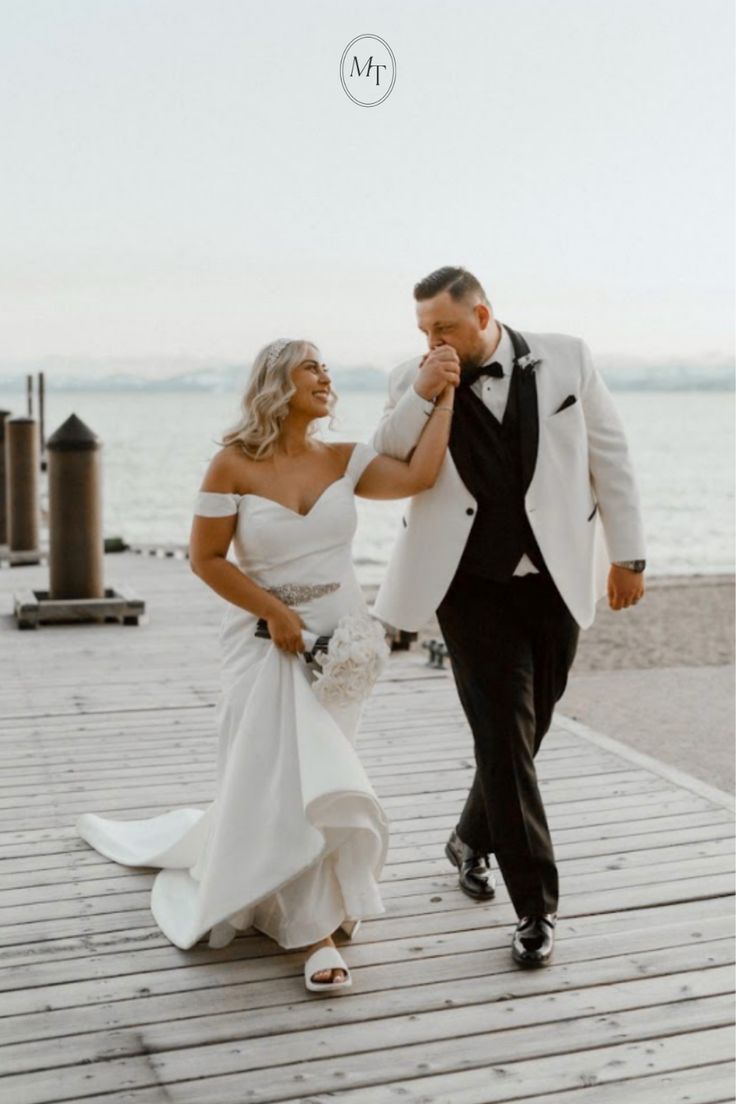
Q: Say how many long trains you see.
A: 1